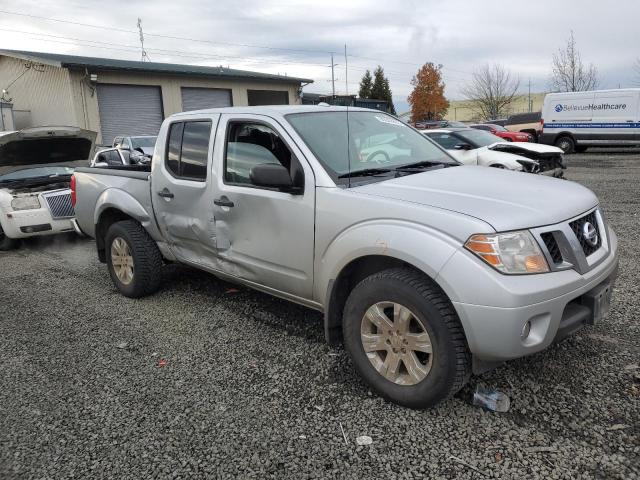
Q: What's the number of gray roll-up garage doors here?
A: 2